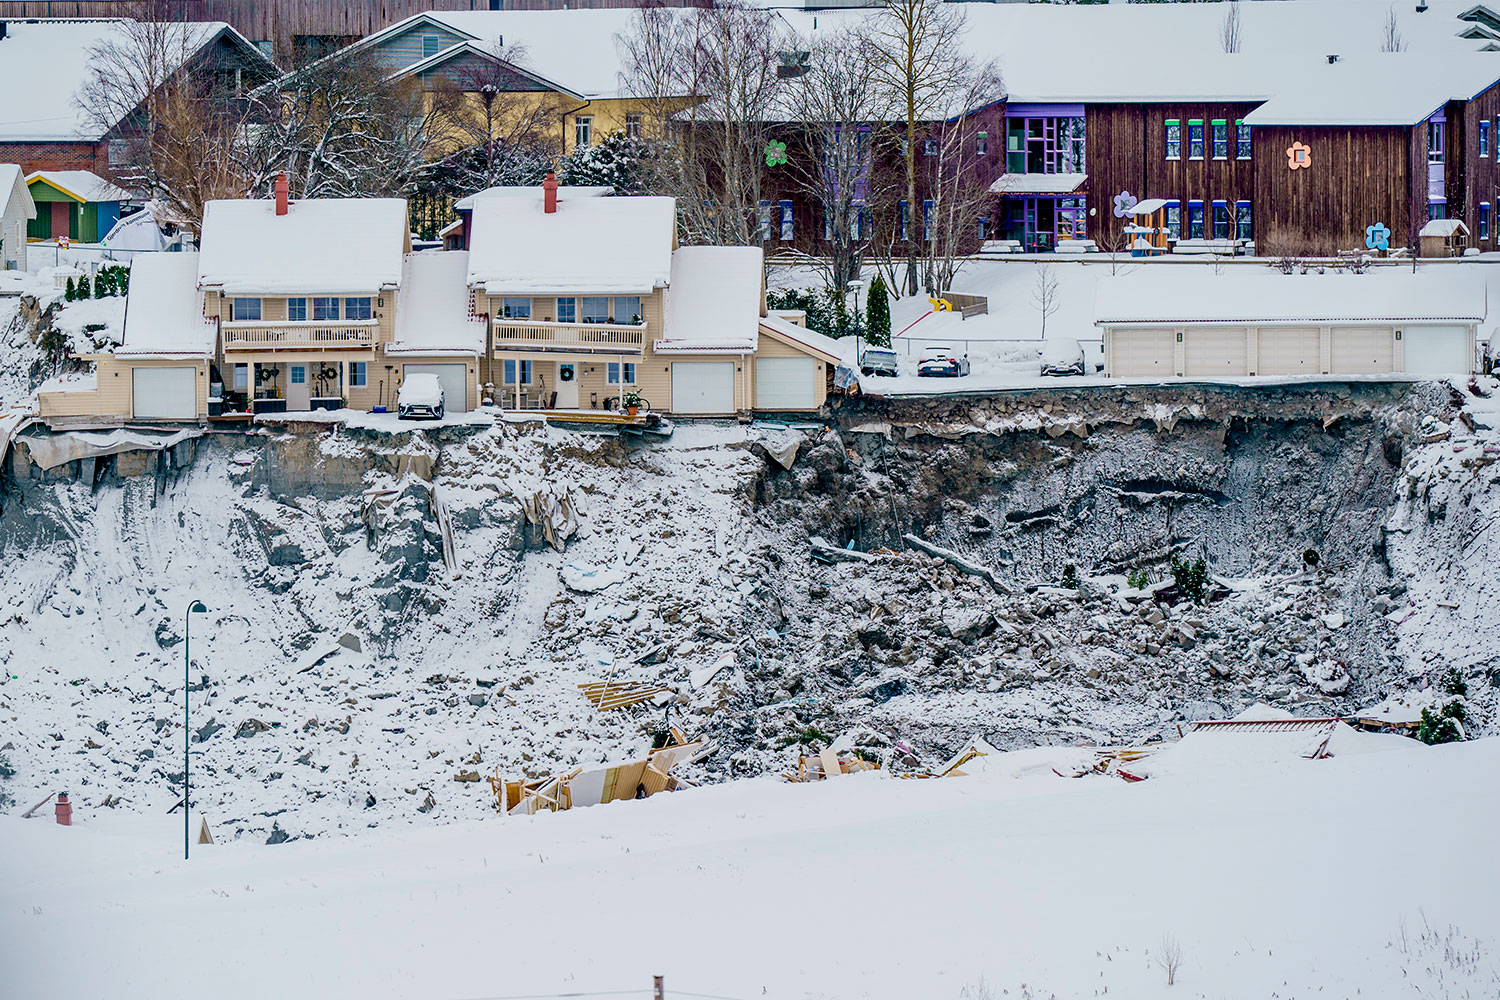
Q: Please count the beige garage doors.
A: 4